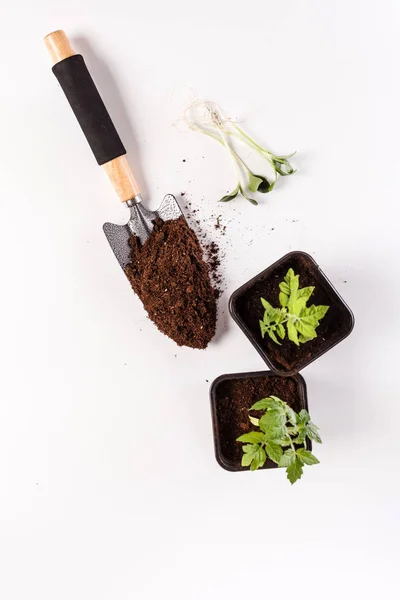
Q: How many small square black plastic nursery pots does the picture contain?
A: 2